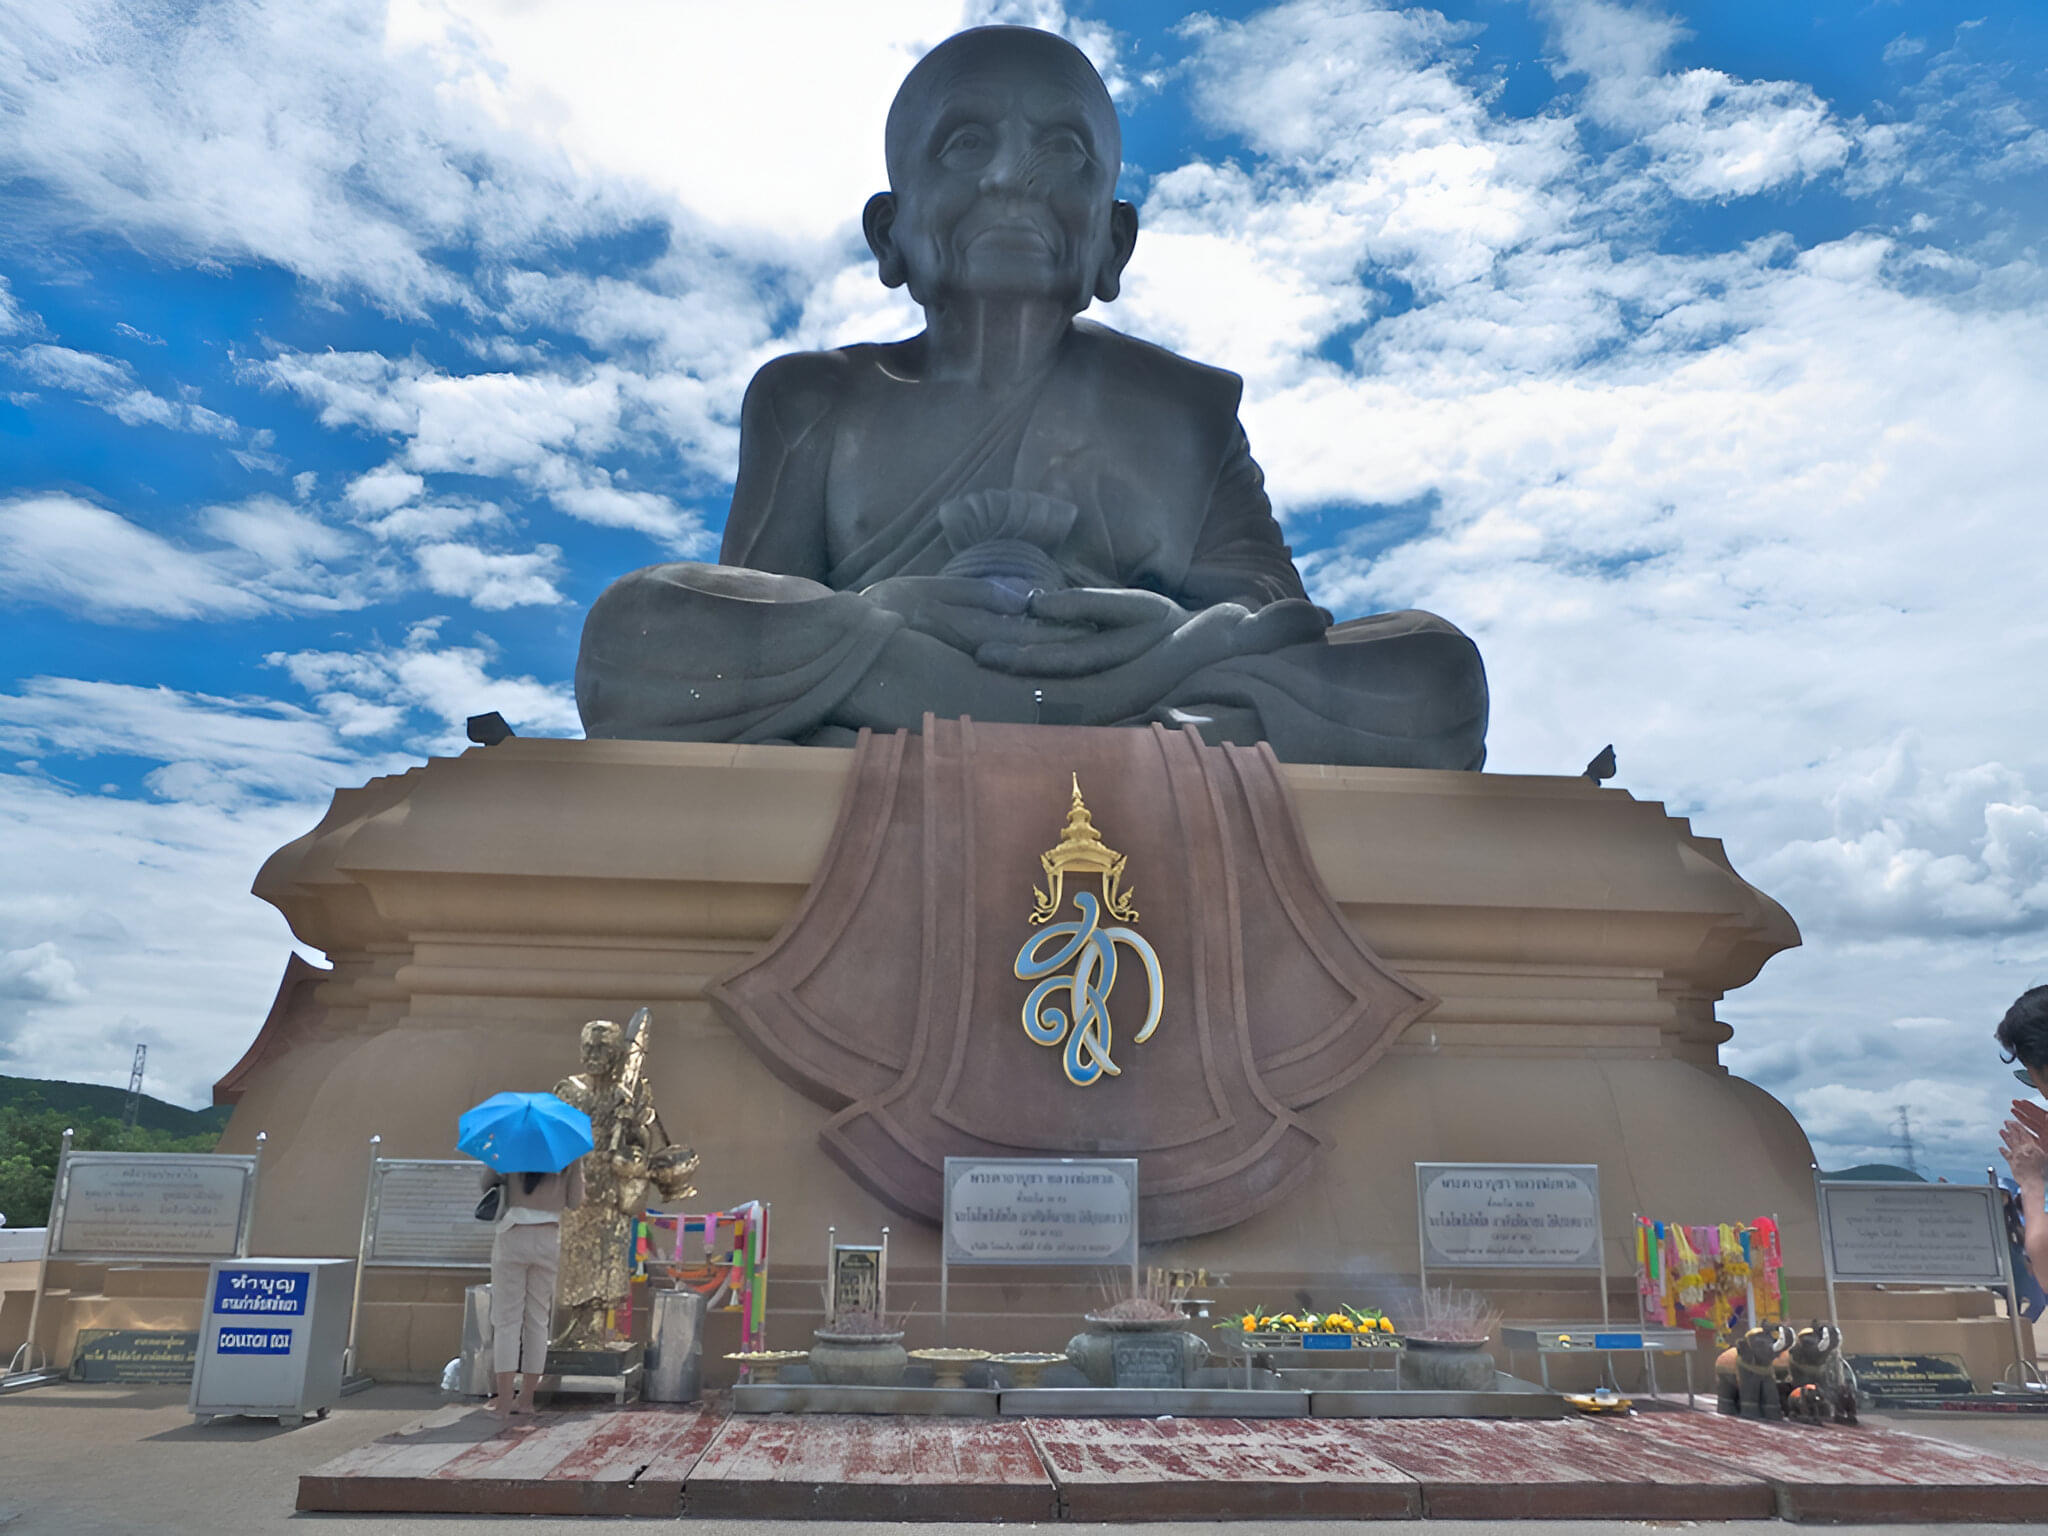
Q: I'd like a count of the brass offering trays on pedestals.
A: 3